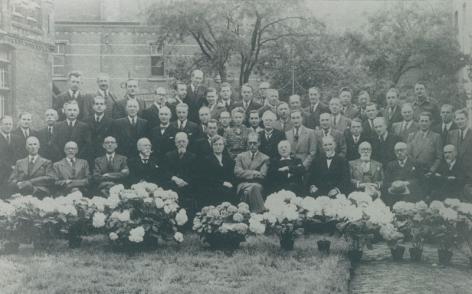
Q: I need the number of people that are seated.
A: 12